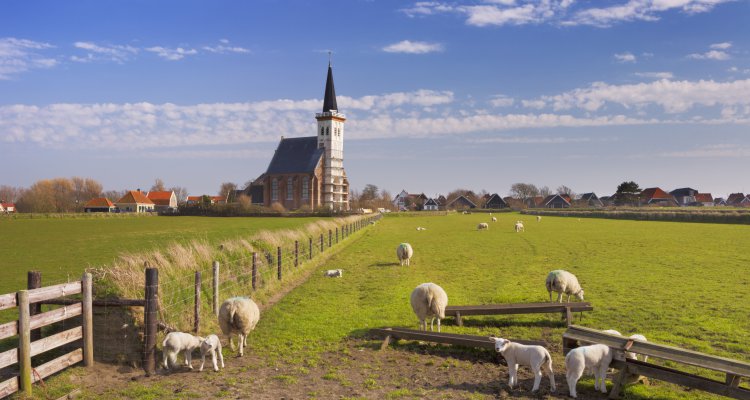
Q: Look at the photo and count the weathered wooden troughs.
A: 3